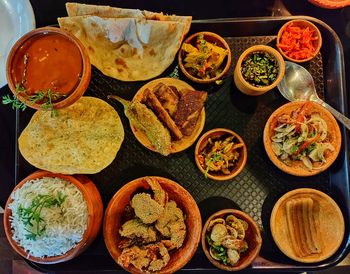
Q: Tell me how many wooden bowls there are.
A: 11